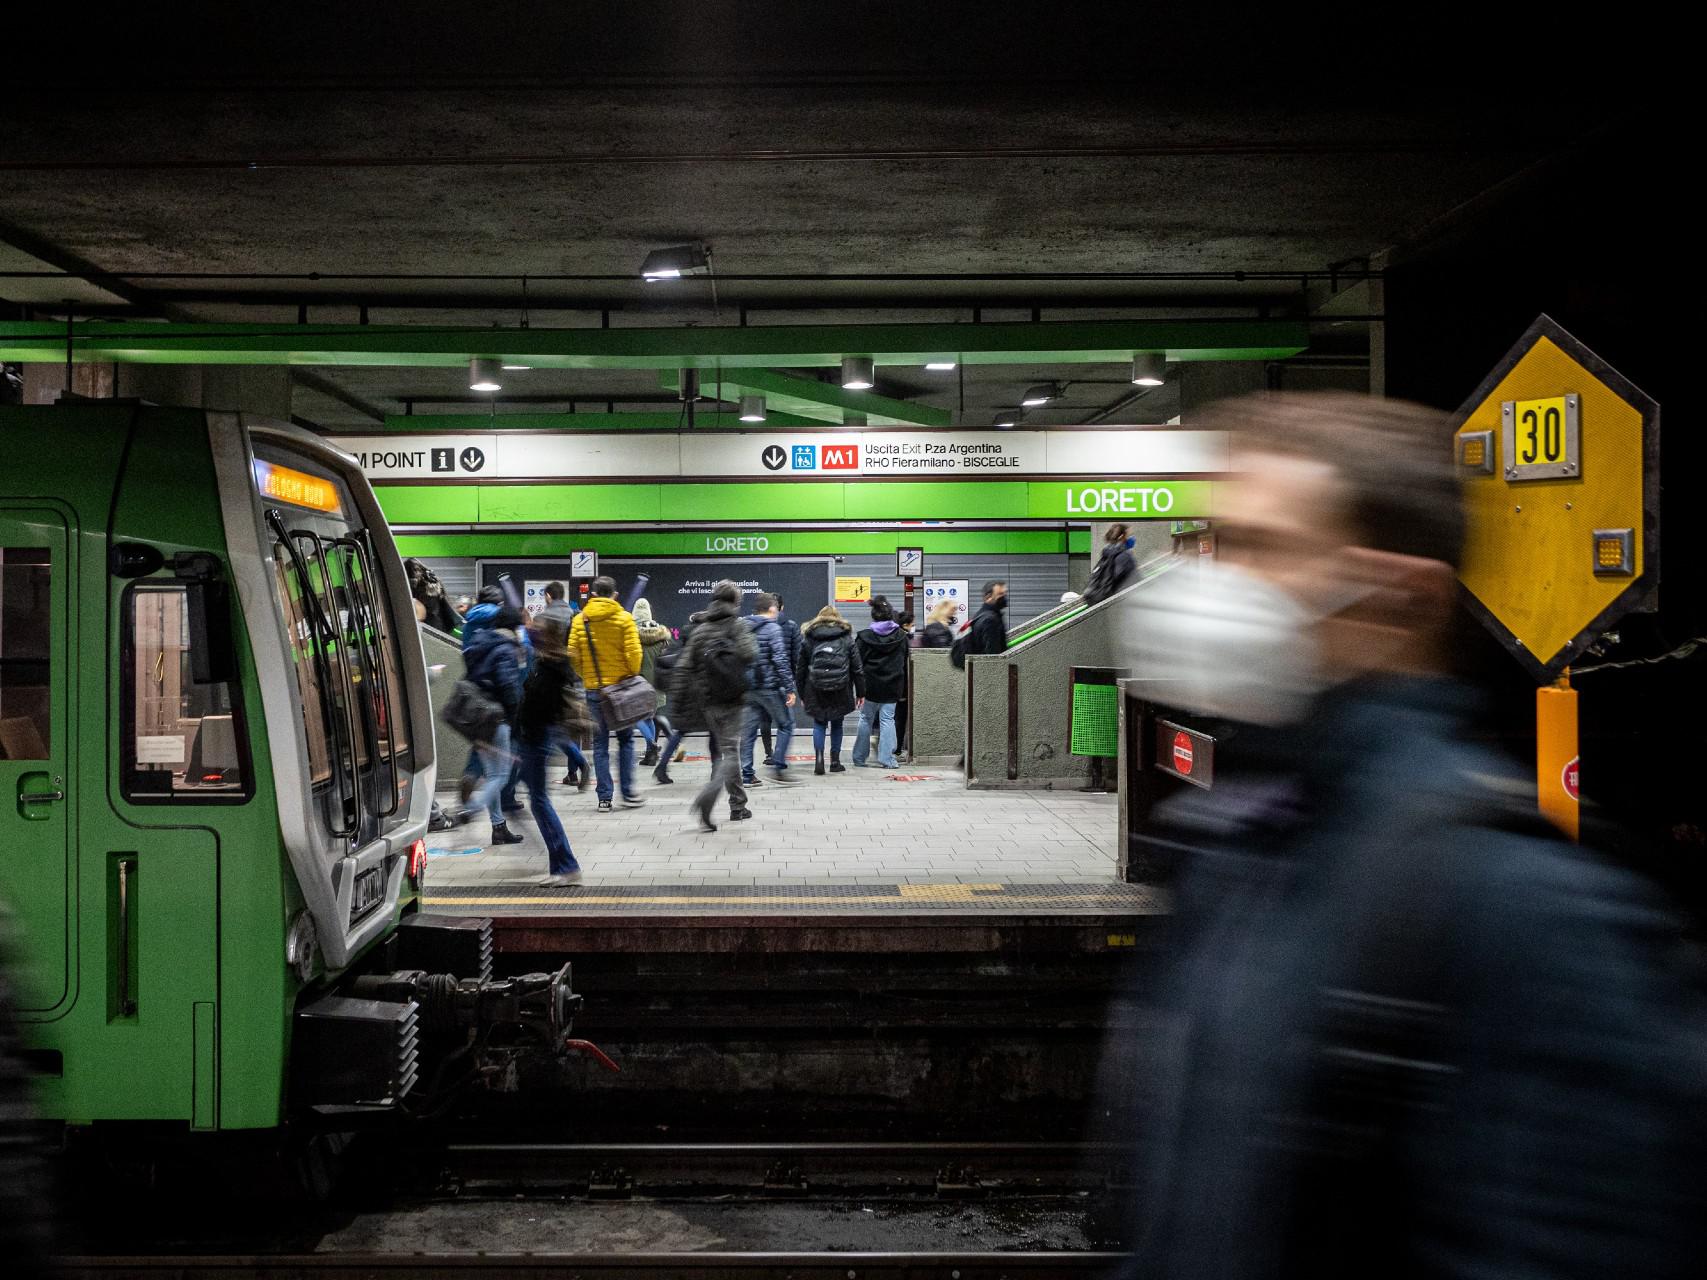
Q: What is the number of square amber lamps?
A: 2